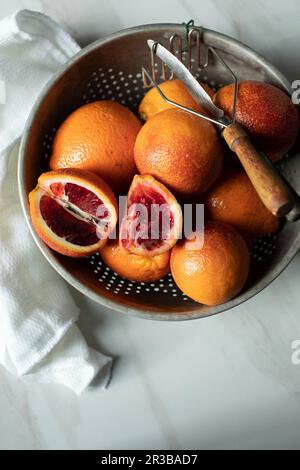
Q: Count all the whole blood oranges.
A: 7